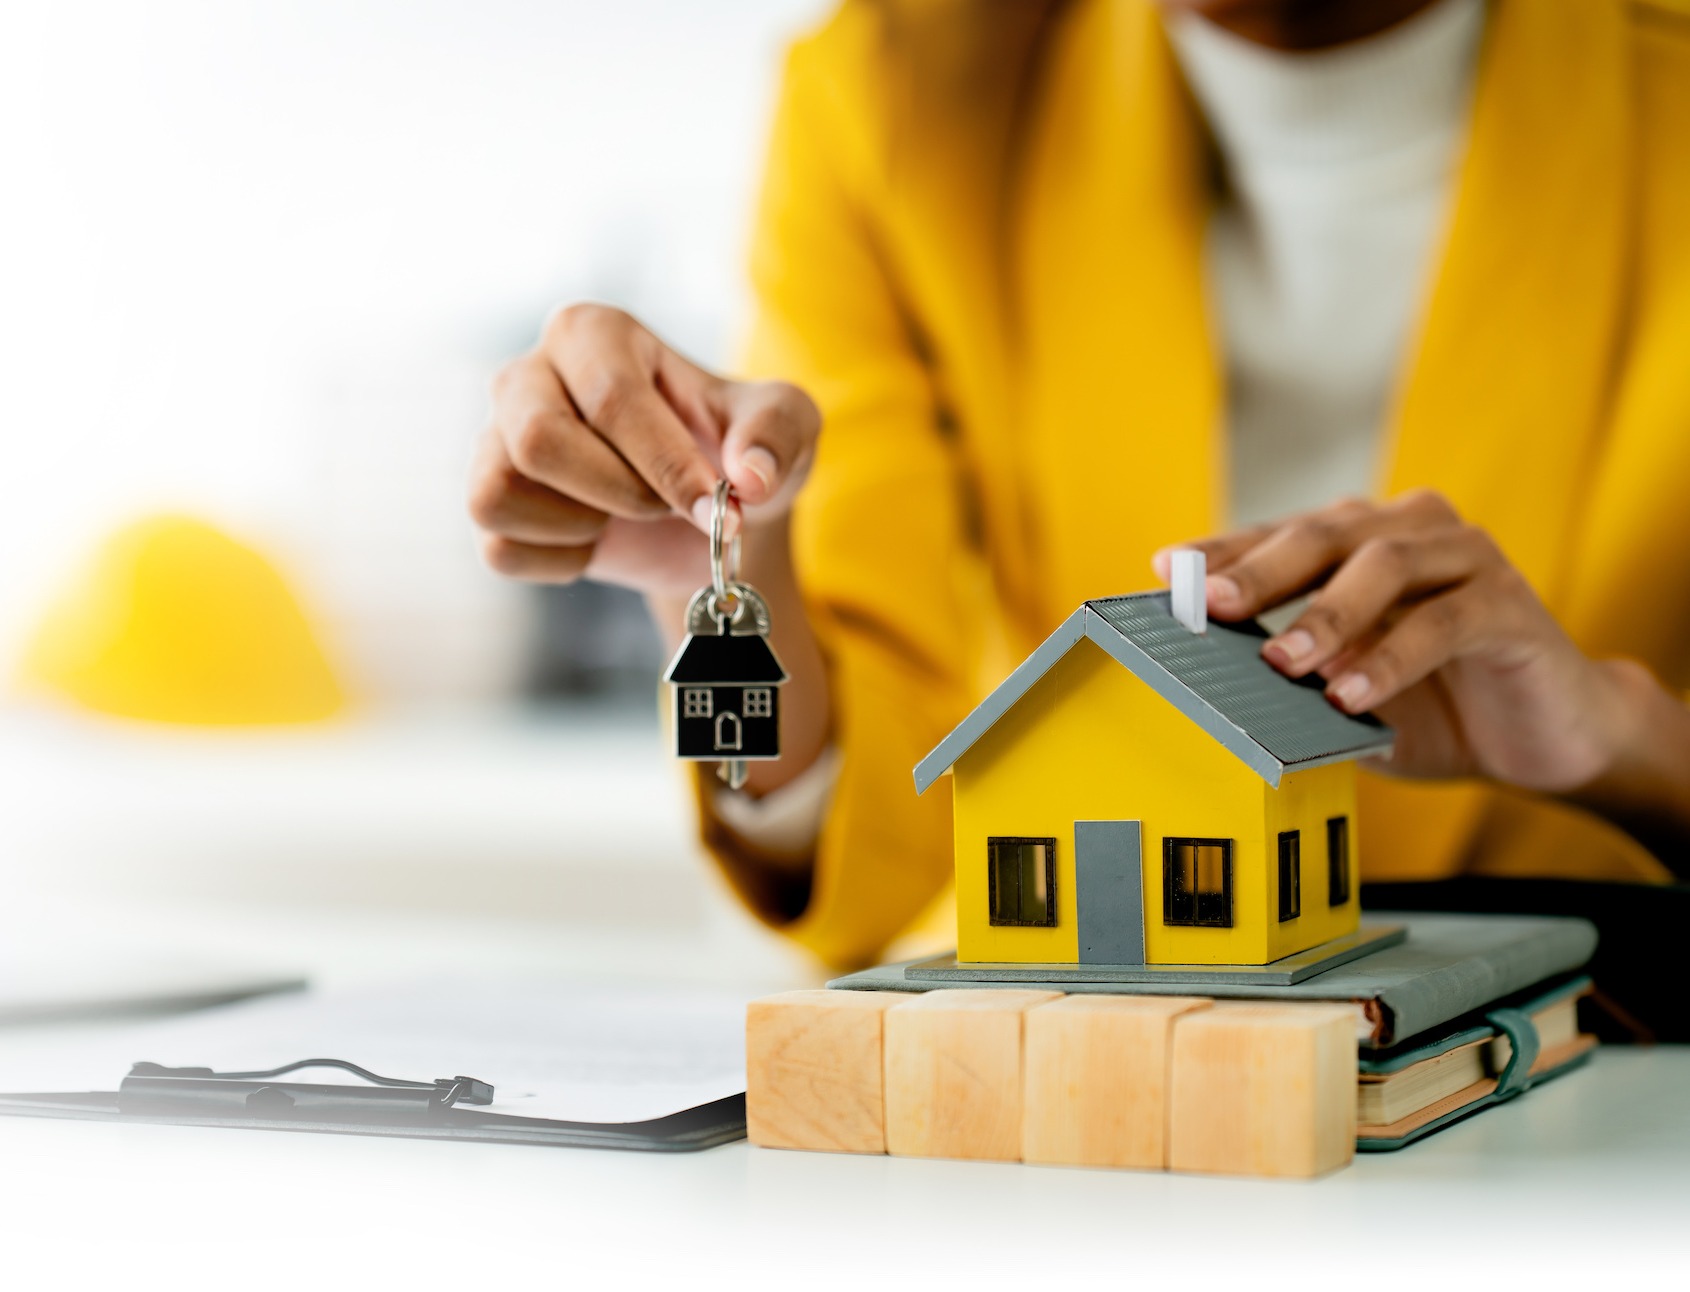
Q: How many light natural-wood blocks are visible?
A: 4